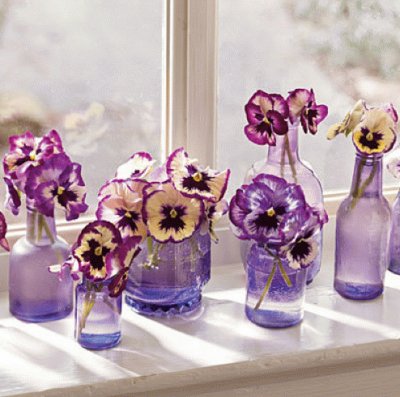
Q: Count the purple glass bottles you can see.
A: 7